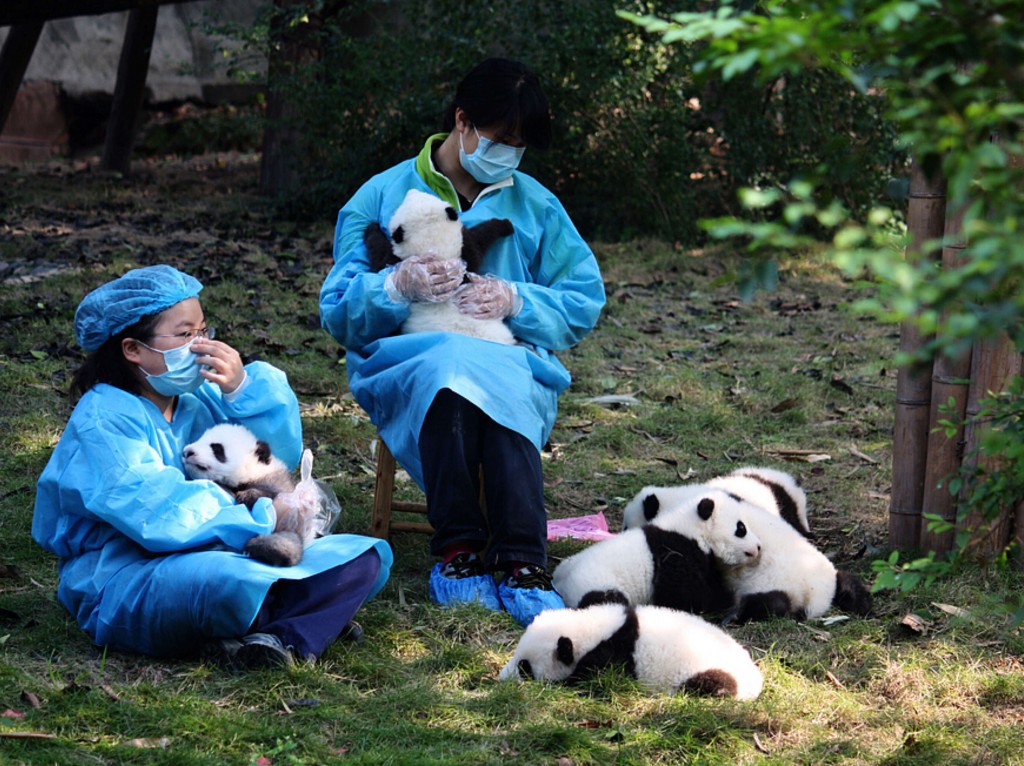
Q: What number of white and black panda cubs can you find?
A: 6